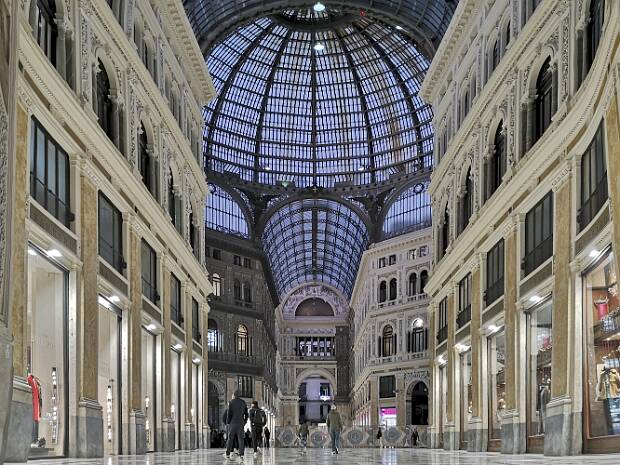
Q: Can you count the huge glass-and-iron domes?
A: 1